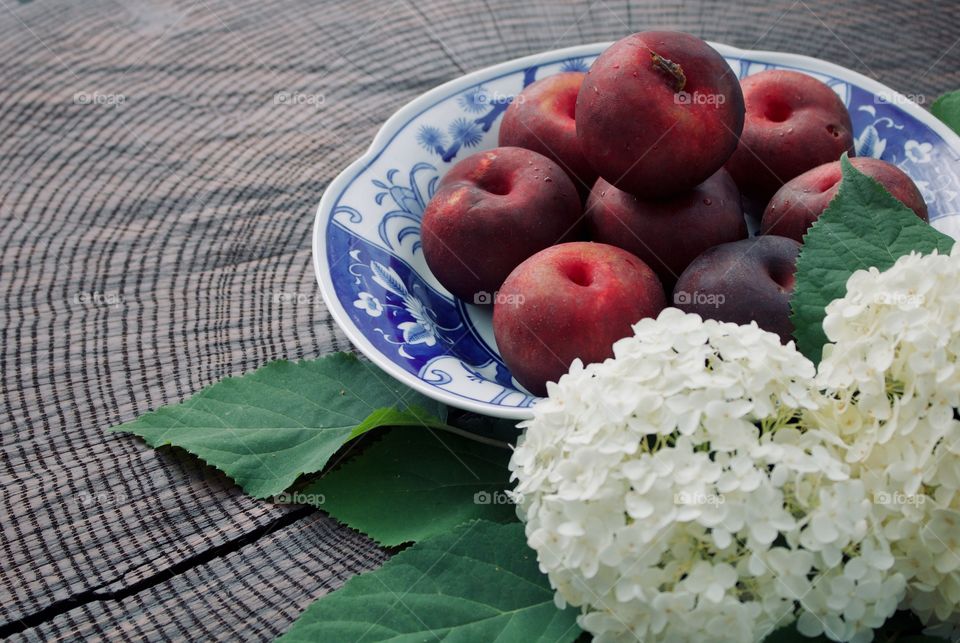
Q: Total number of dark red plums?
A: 8